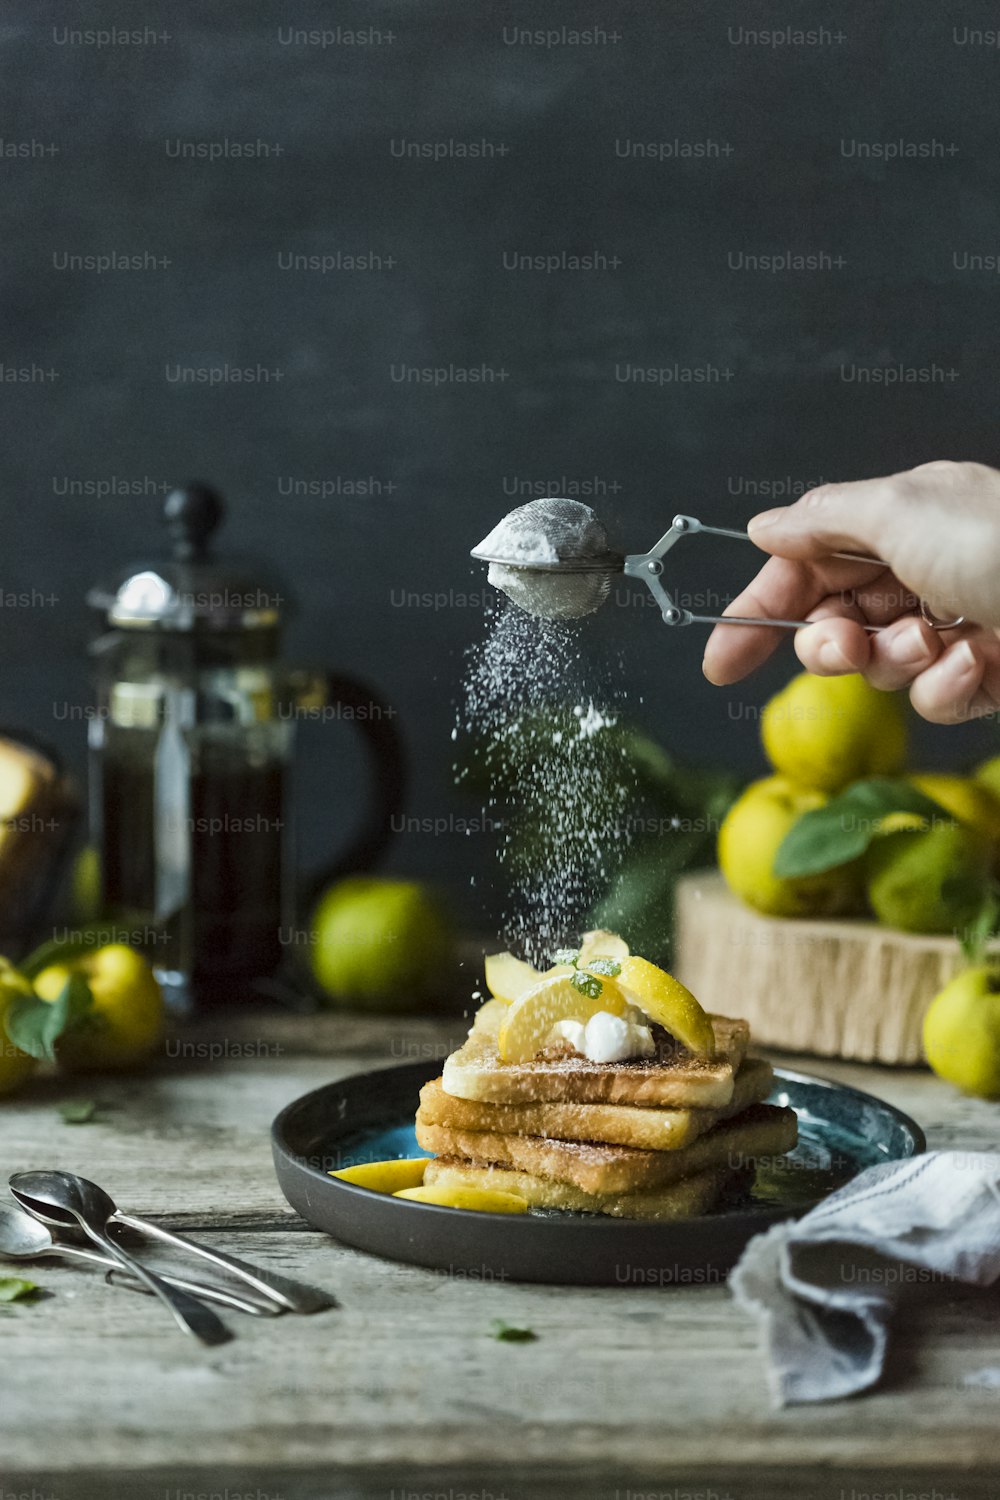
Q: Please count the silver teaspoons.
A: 3